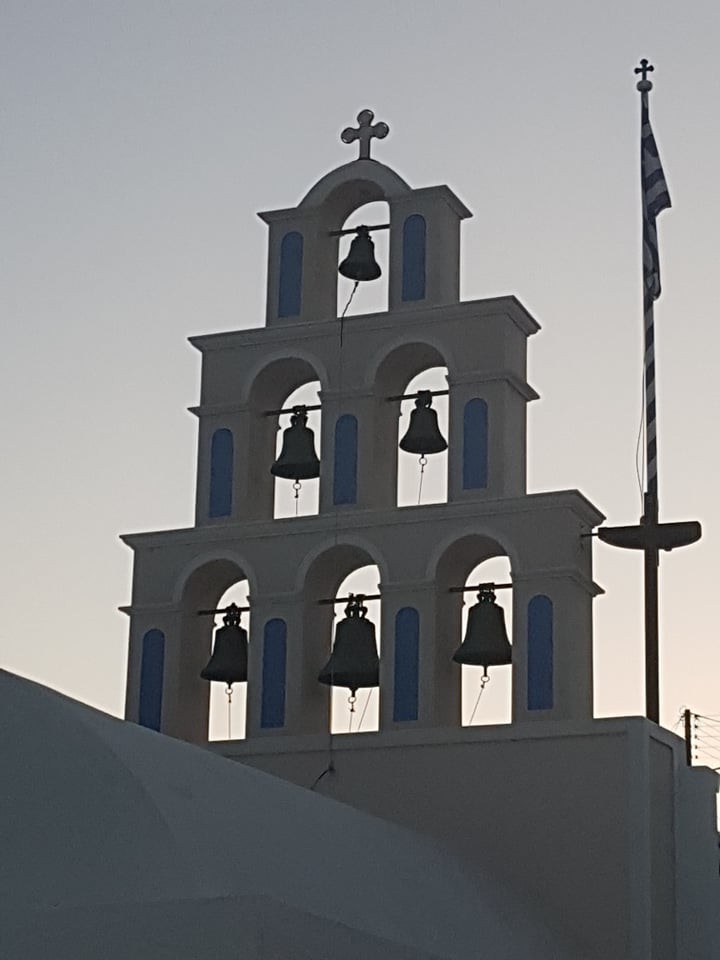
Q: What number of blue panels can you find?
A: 9